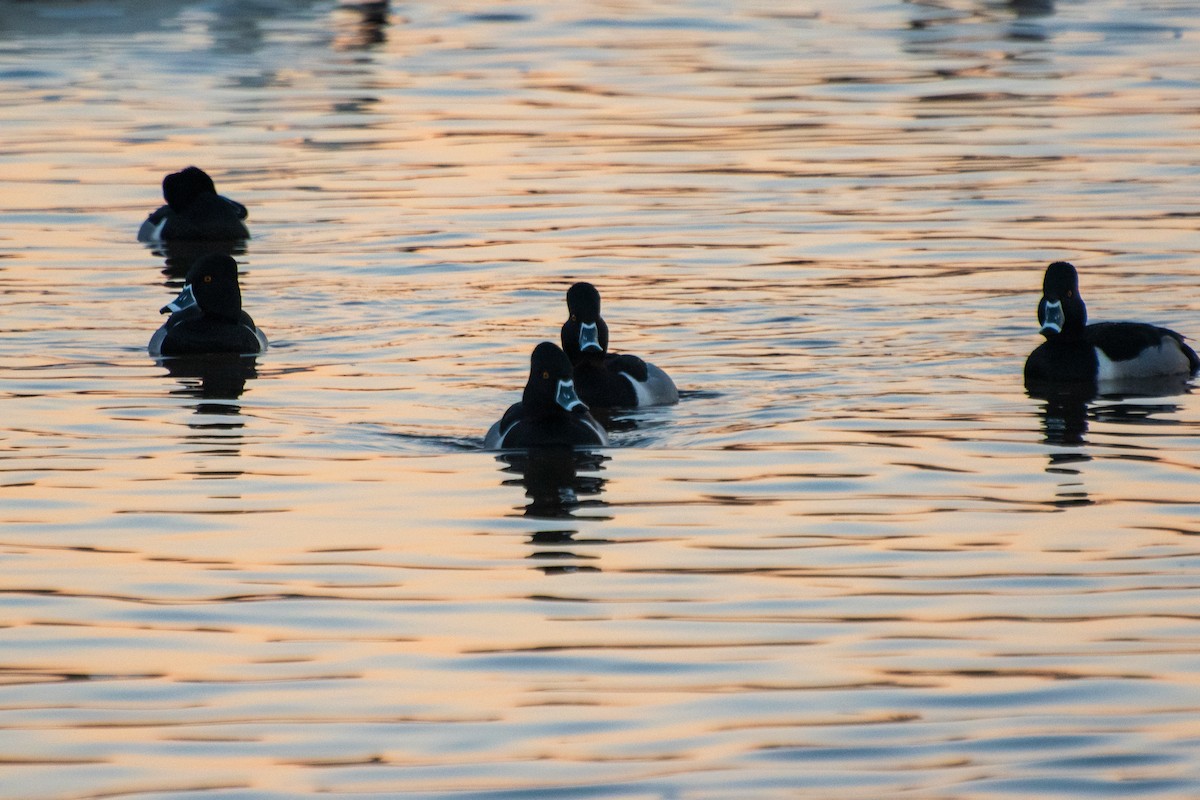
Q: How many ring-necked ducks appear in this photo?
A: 5